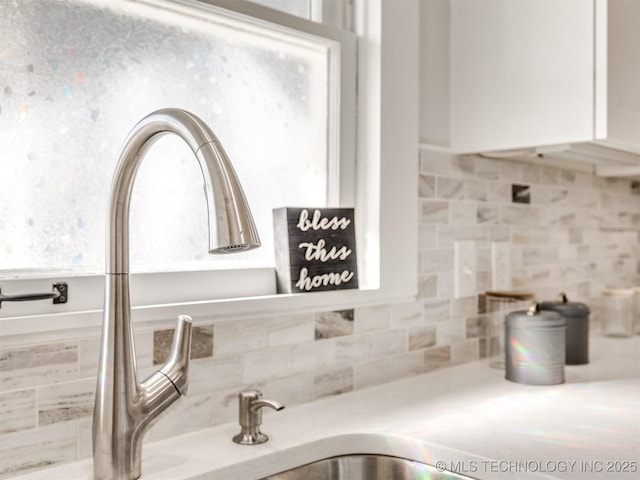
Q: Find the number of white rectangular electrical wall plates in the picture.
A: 2